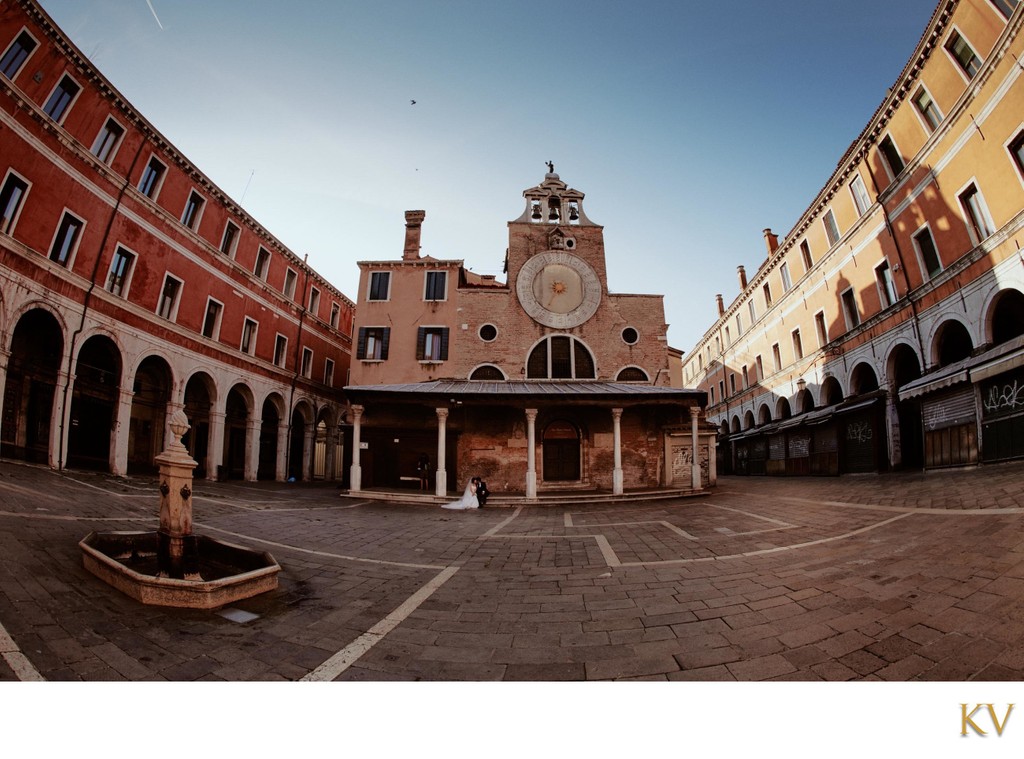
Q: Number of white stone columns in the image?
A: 5